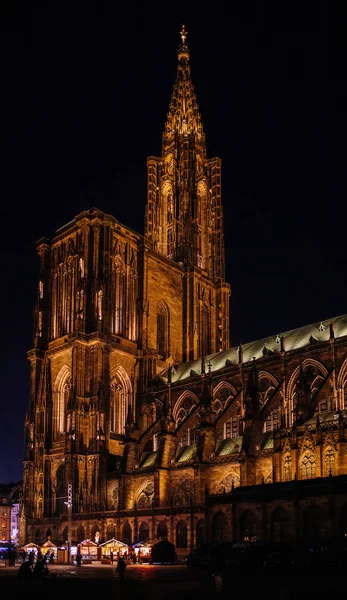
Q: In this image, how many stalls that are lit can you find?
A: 5